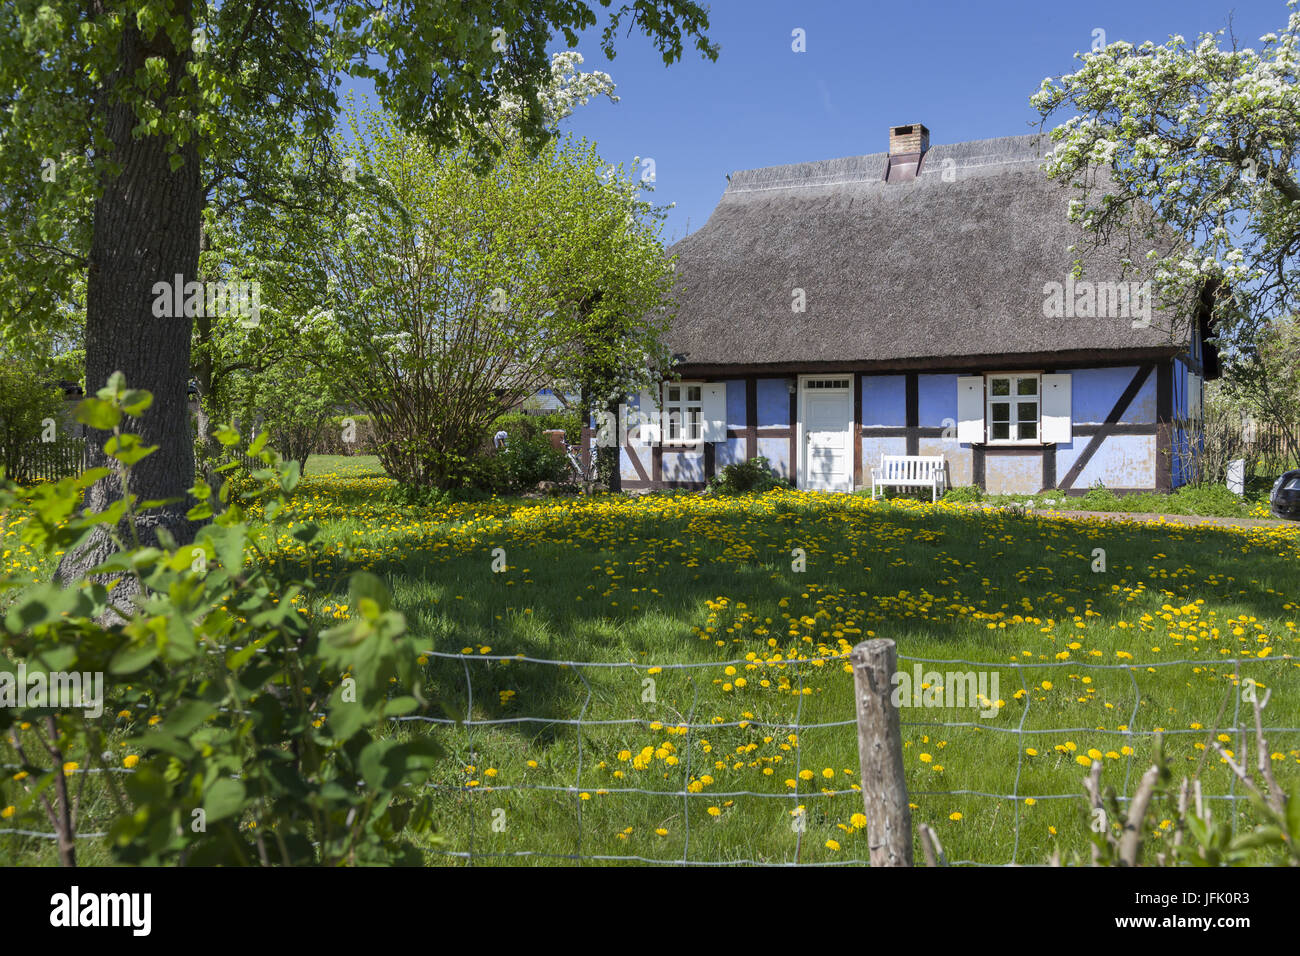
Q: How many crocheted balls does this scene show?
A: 0